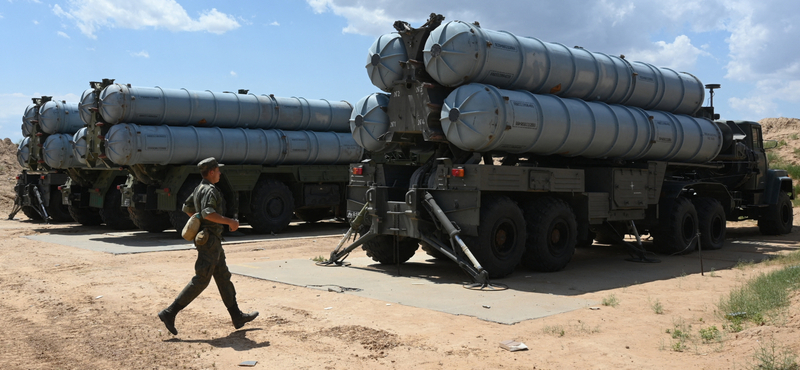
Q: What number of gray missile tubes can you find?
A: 12